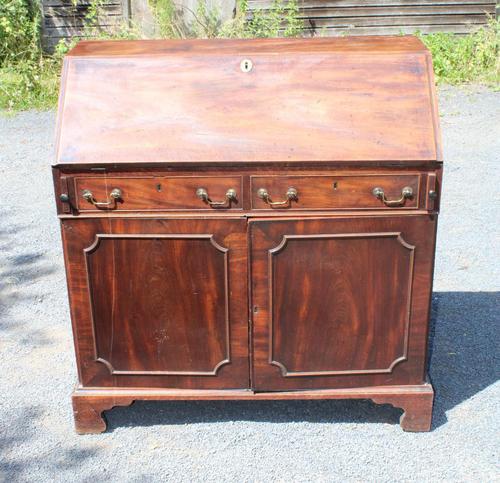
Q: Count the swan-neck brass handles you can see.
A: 4